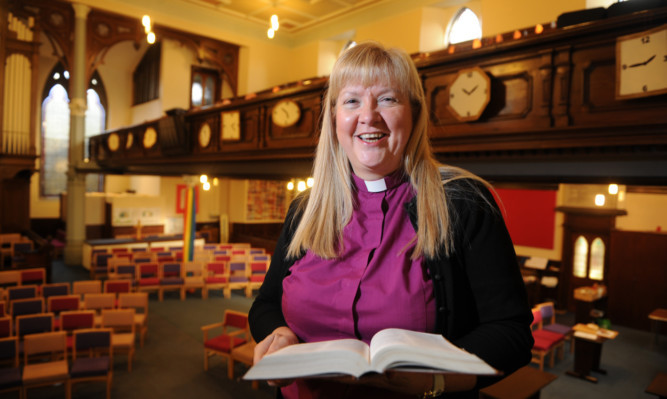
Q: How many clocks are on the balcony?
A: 8